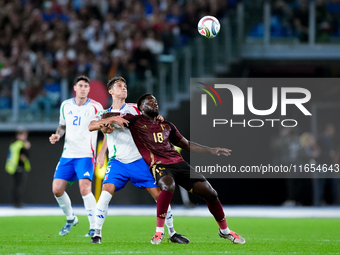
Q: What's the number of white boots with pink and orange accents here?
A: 2